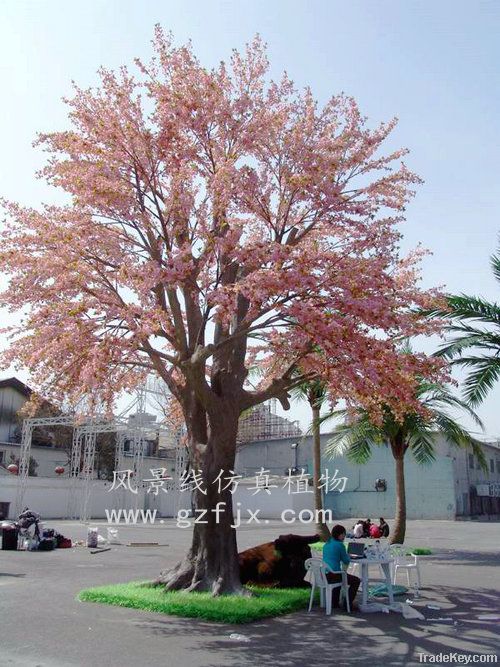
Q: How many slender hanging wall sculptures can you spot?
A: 0